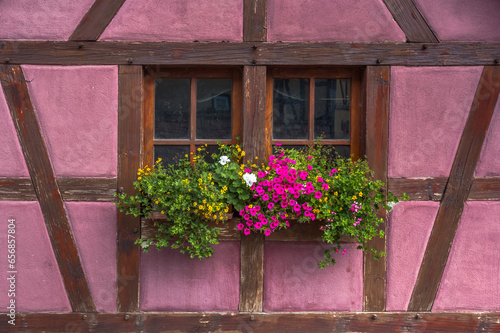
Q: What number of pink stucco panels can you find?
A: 14